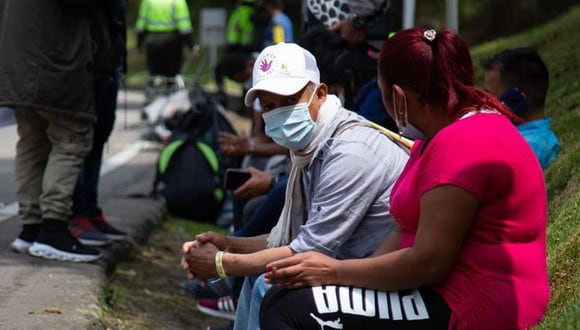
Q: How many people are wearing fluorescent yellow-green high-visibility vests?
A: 2